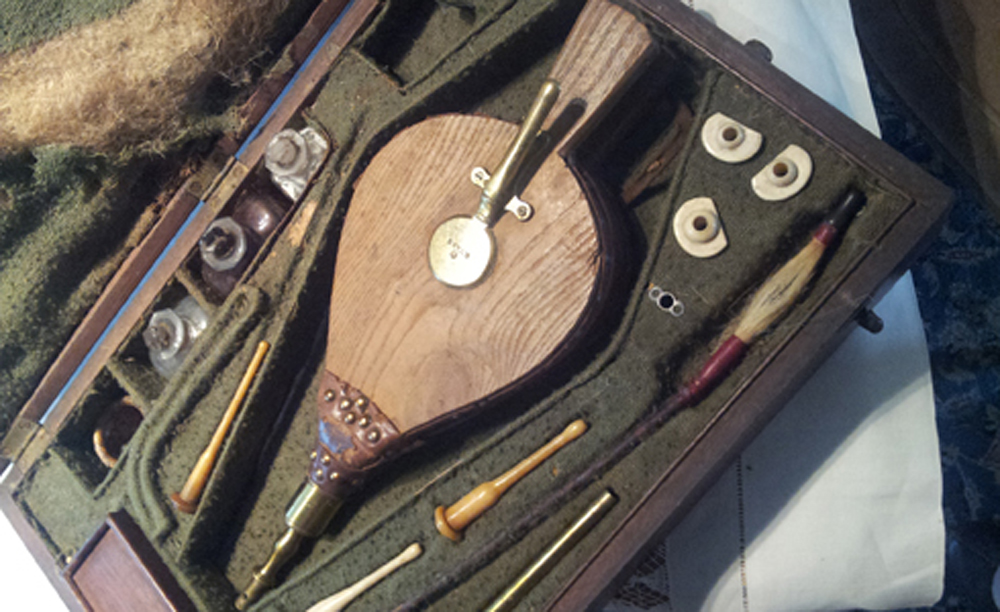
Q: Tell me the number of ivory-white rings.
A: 3